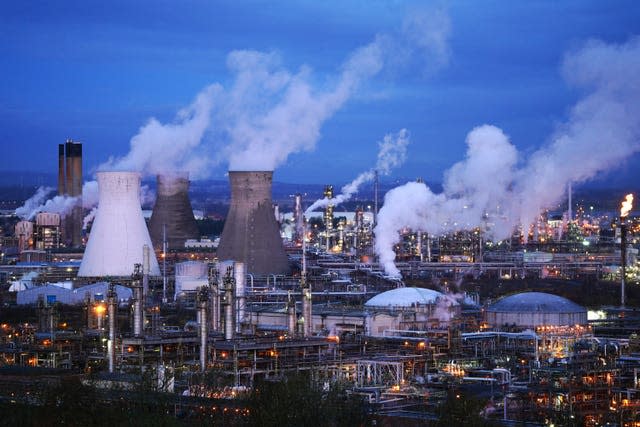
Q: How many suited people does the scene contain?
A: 0